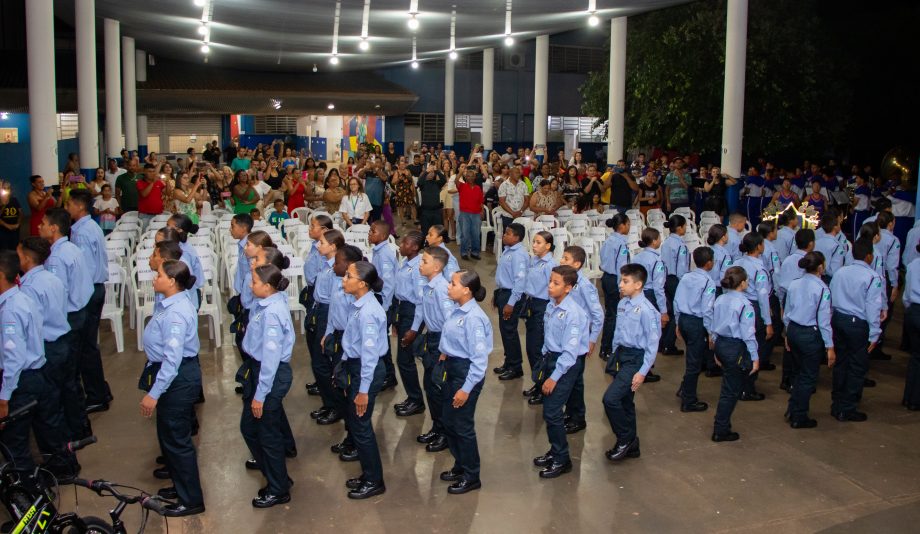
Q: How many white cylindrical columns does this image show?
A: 10